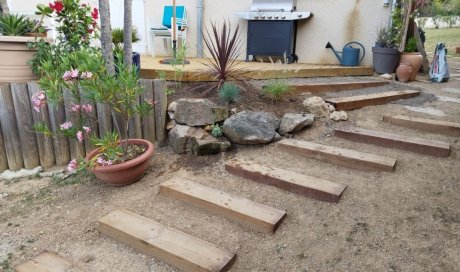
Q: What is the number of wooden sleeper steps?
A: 9